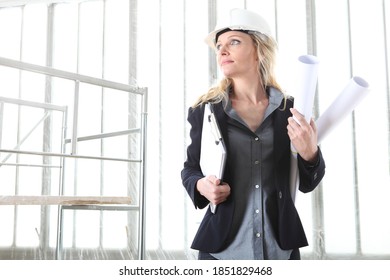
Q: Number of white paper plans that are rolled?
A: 2